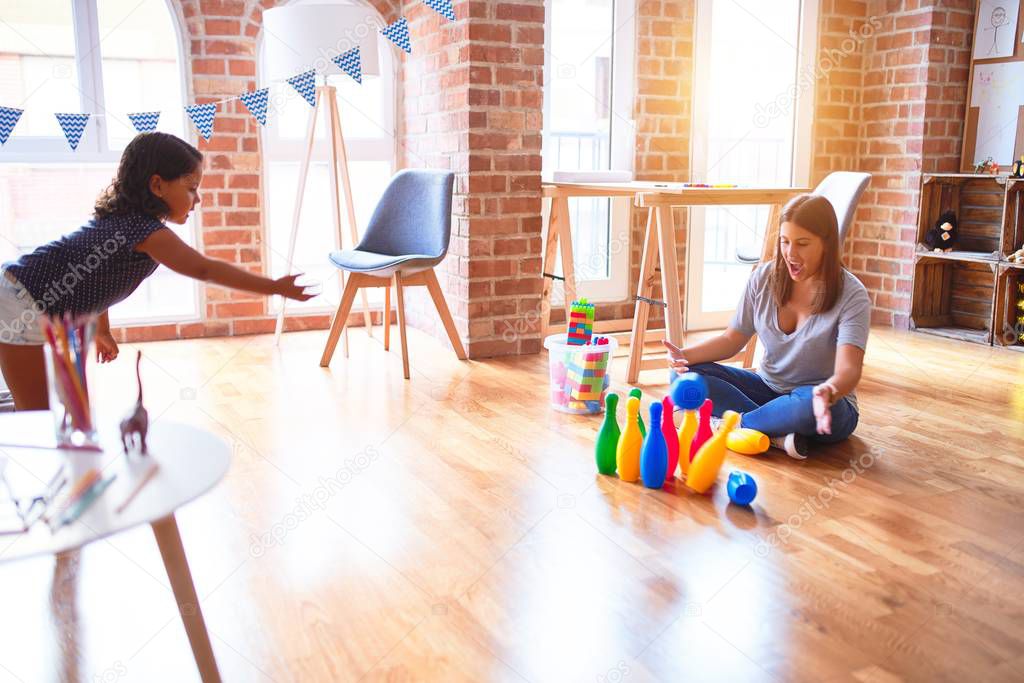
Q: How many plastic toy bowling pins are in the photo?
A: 10